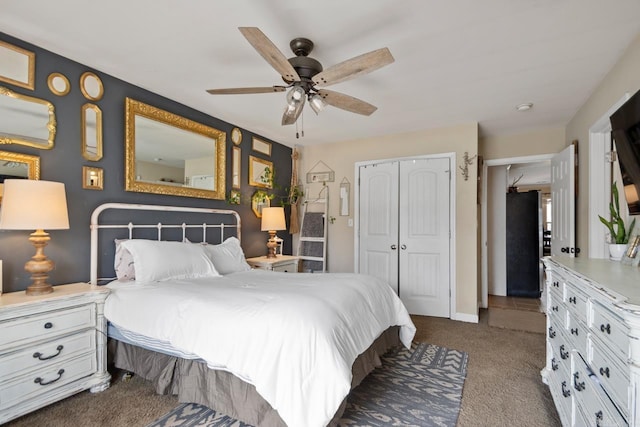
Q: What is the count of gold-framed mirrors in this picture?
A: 14